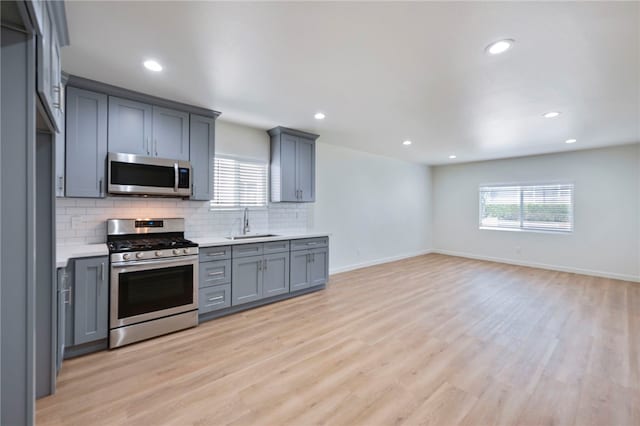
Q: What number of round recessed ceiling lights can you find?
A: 7